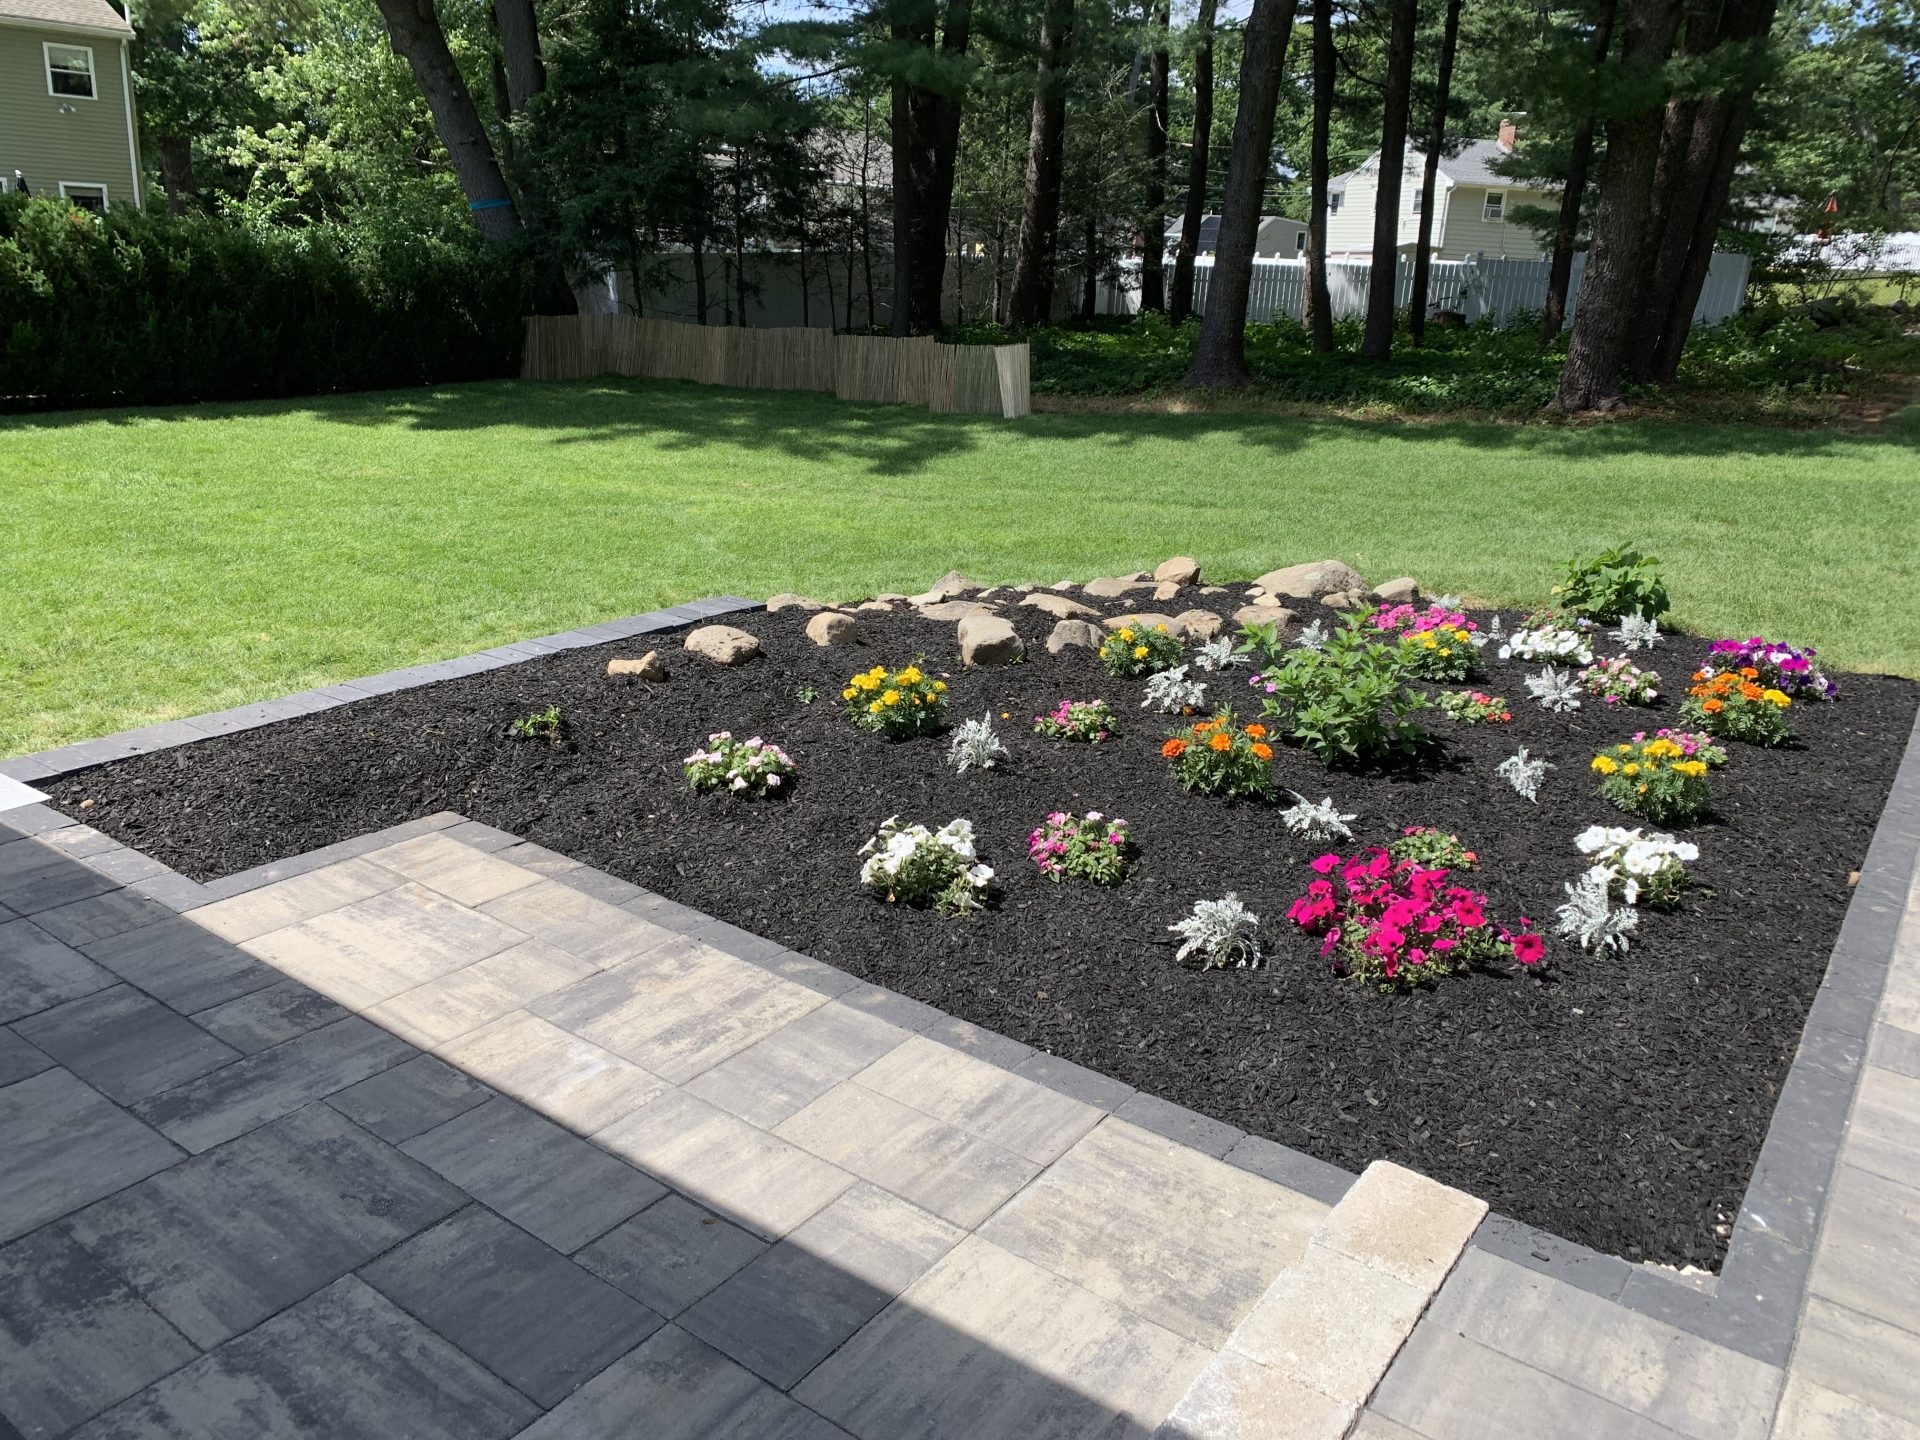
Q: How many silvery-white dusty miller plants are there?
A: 12